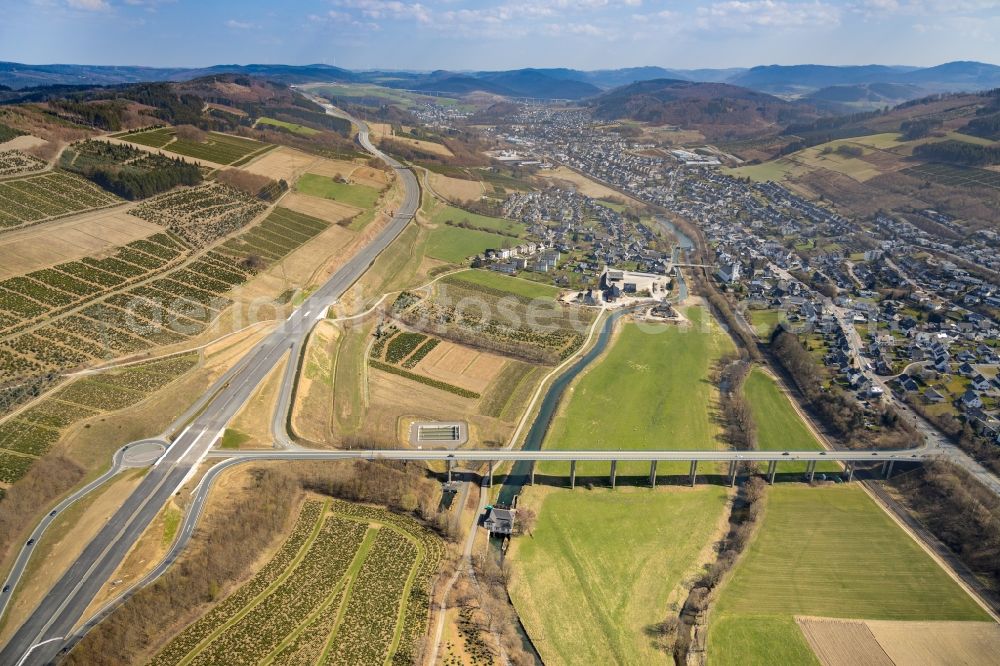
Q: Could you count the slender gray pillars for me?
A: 12